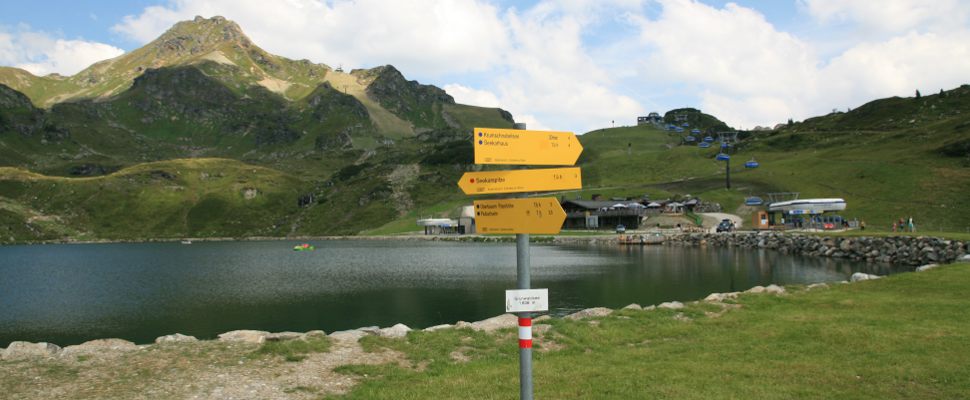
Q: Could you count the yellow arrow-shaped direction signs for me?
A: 3